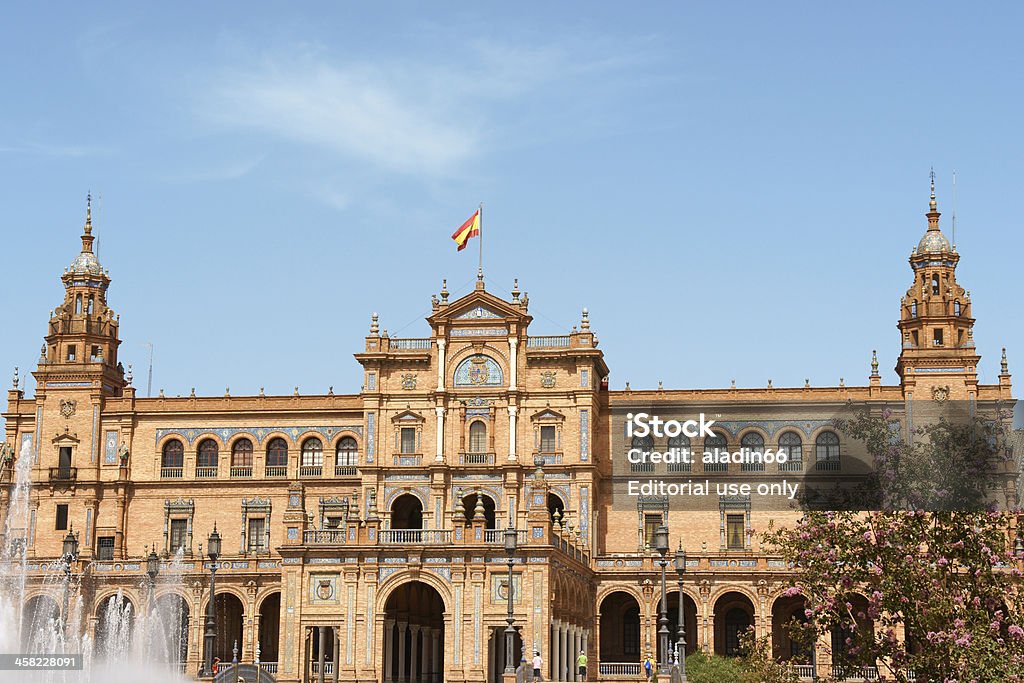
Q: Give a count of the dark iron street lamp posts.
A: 6